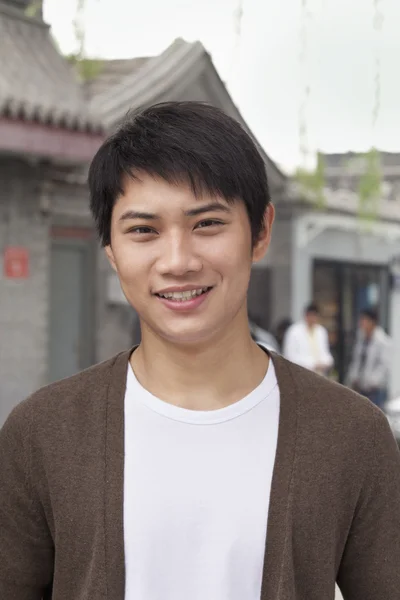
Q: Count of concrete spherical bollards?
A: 0